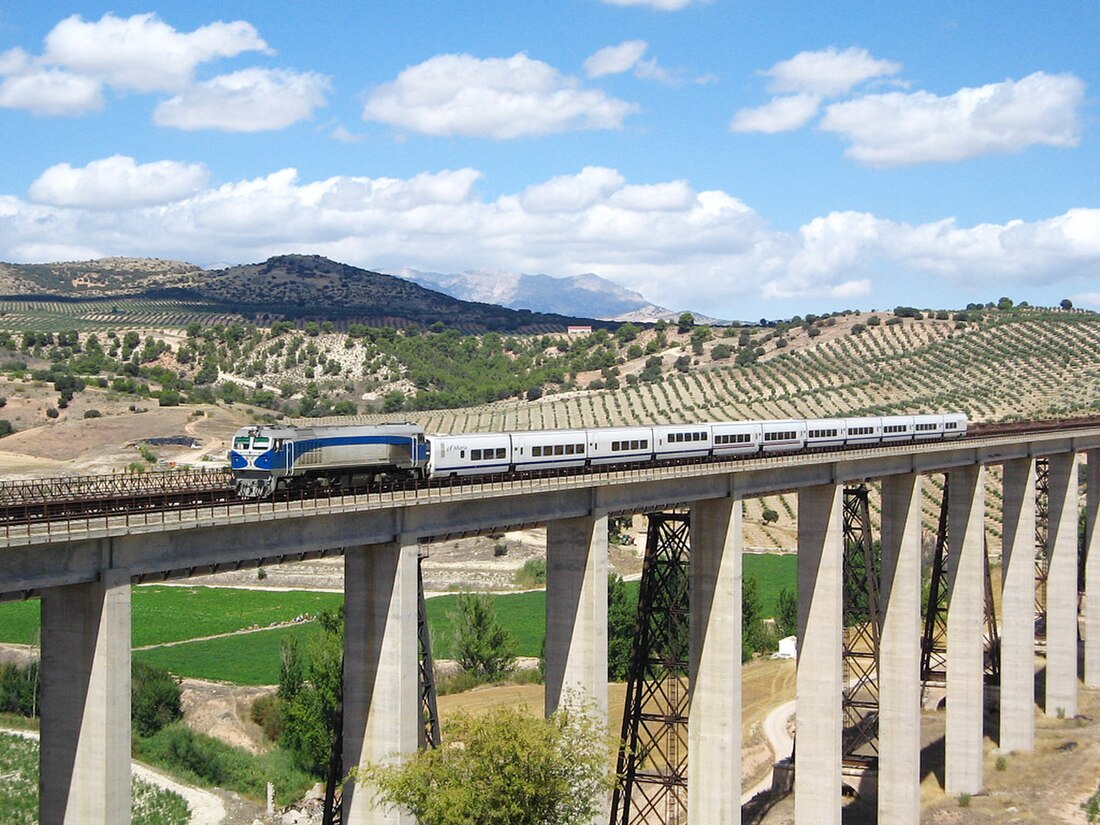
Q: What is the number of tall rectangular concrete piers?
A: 10